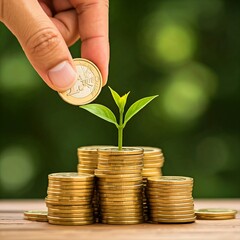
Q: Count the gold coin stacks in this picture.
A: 5